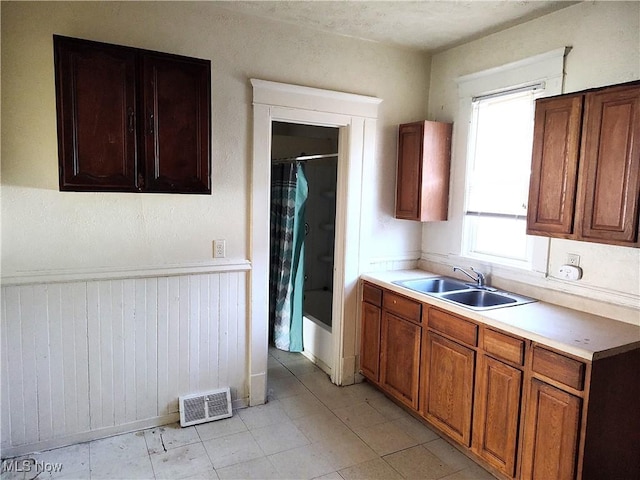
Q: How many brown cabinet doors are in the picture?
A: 10